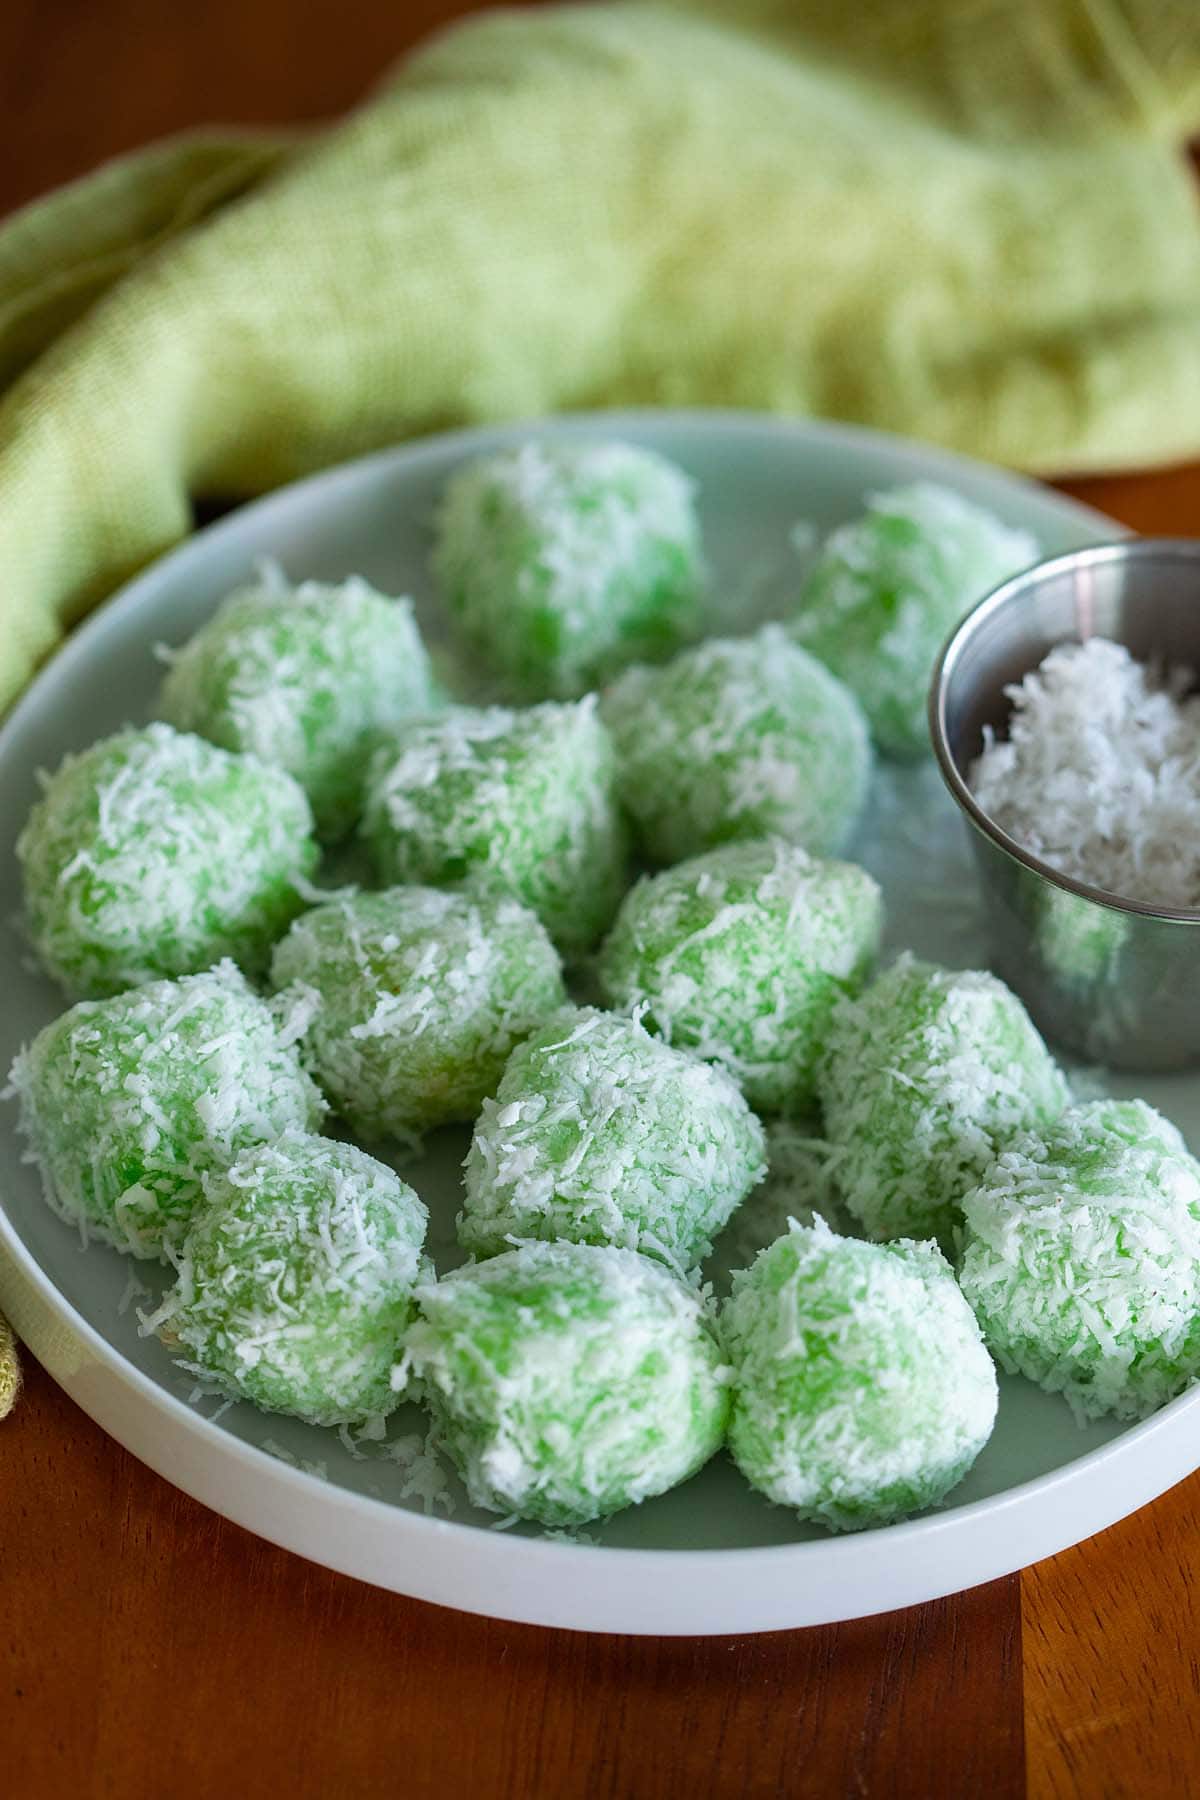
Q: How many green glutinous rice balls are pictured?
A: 15